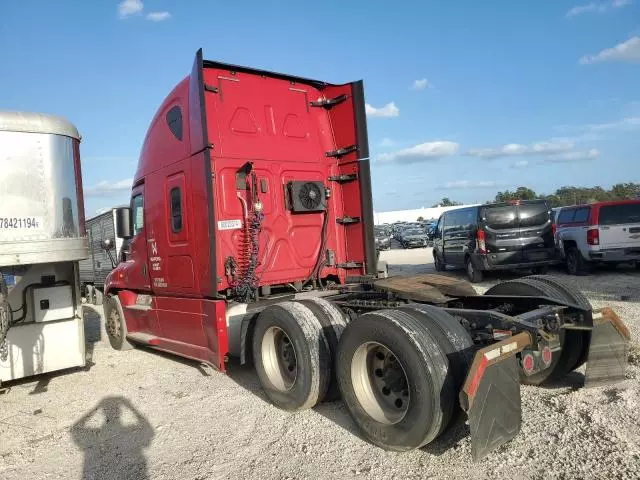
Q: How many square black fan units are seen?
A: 1